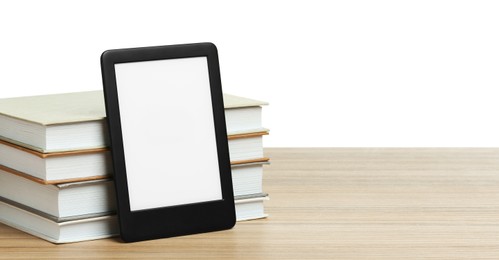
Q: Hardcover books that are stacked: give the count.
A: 4